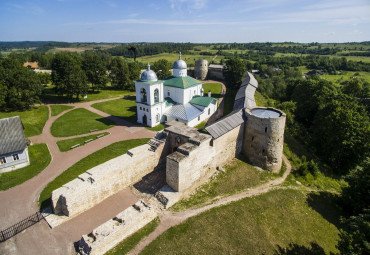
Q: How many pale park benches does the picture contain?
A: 4